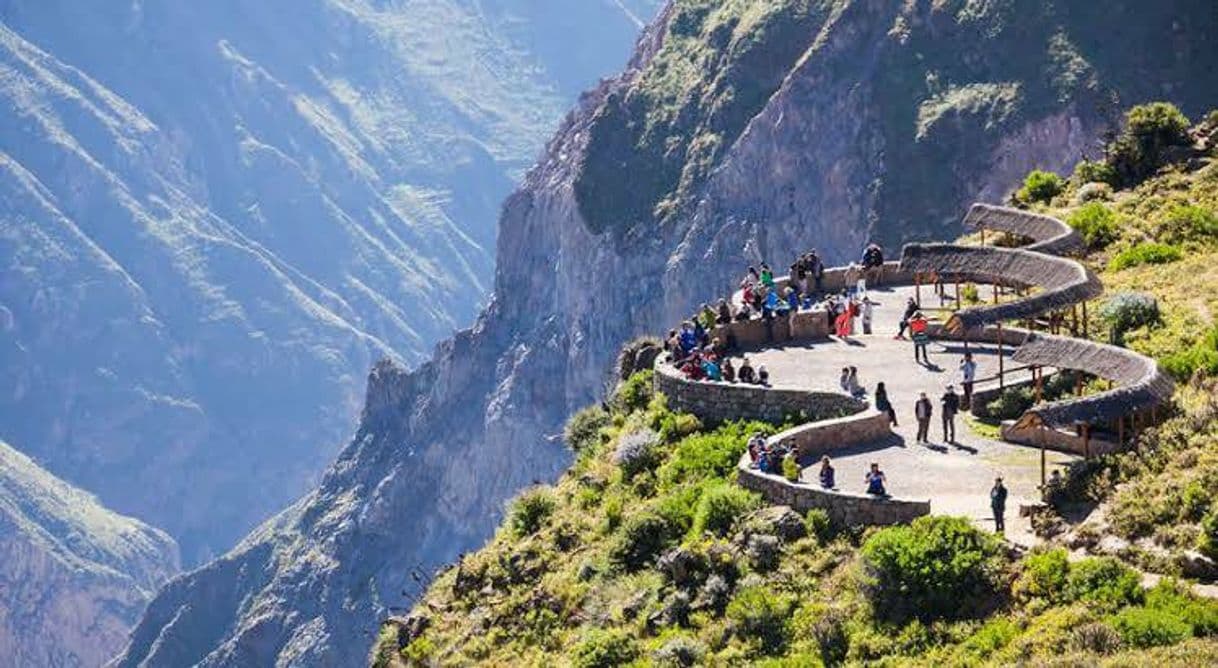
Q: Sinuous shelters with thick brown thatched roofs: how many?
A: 3